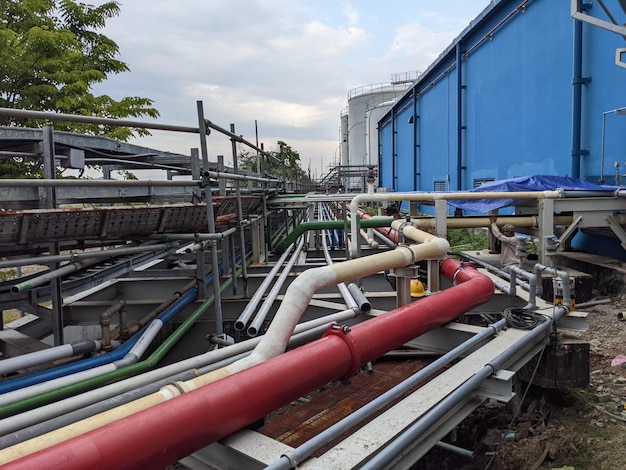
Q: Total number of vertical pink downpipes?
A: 0